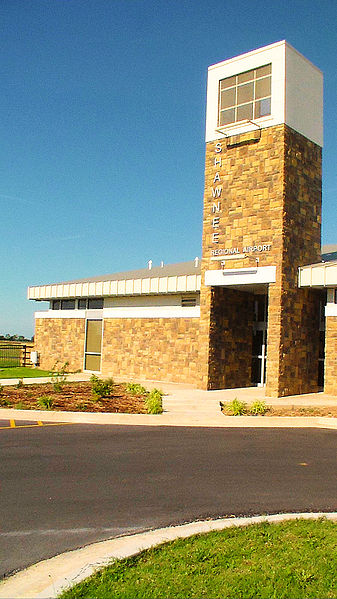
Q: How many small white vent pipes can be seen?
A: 3